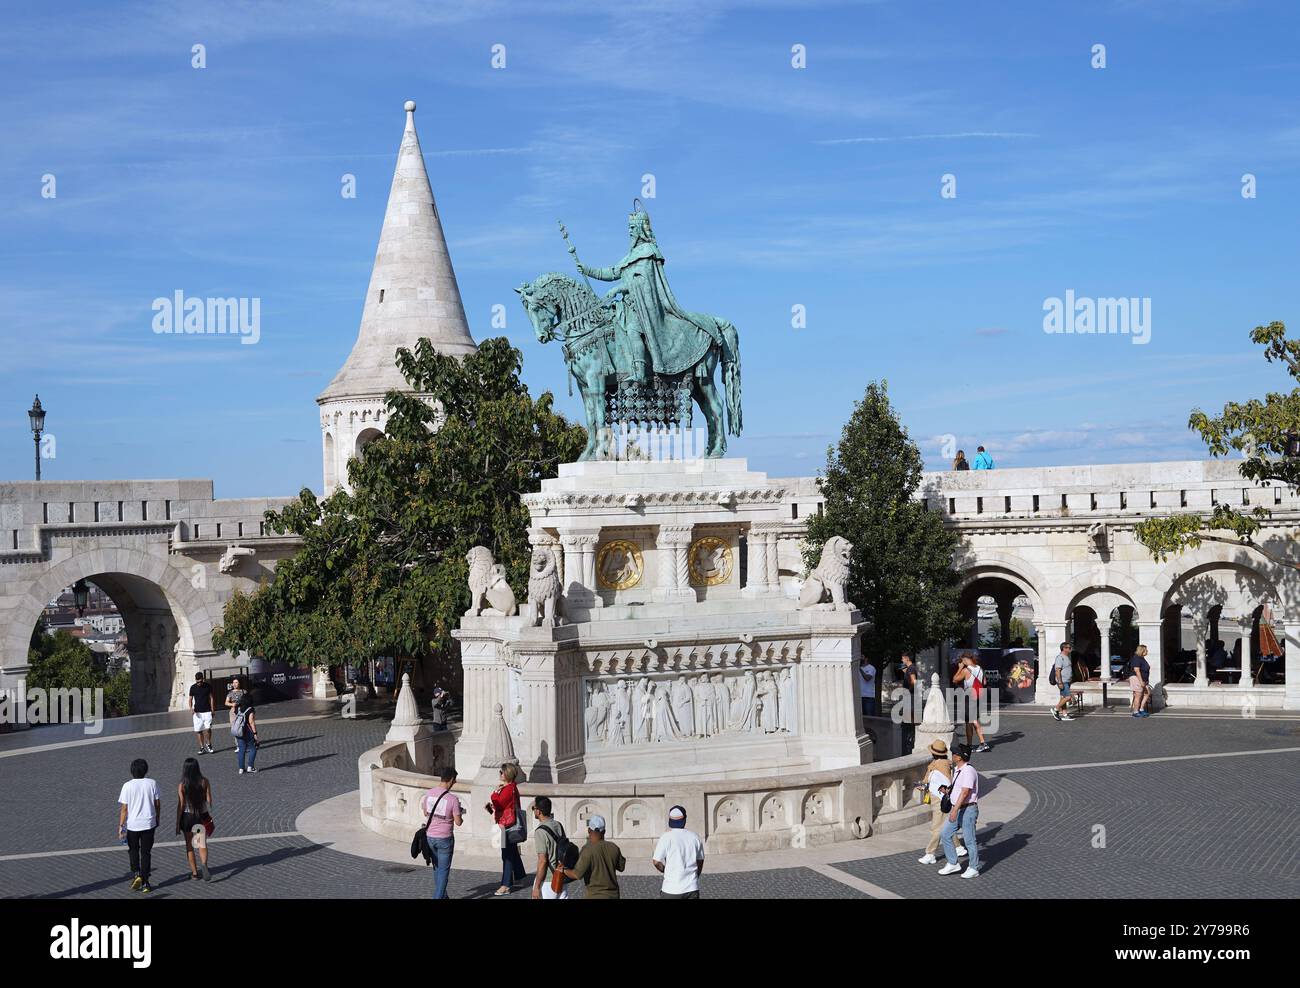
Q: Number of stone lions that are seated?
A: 3